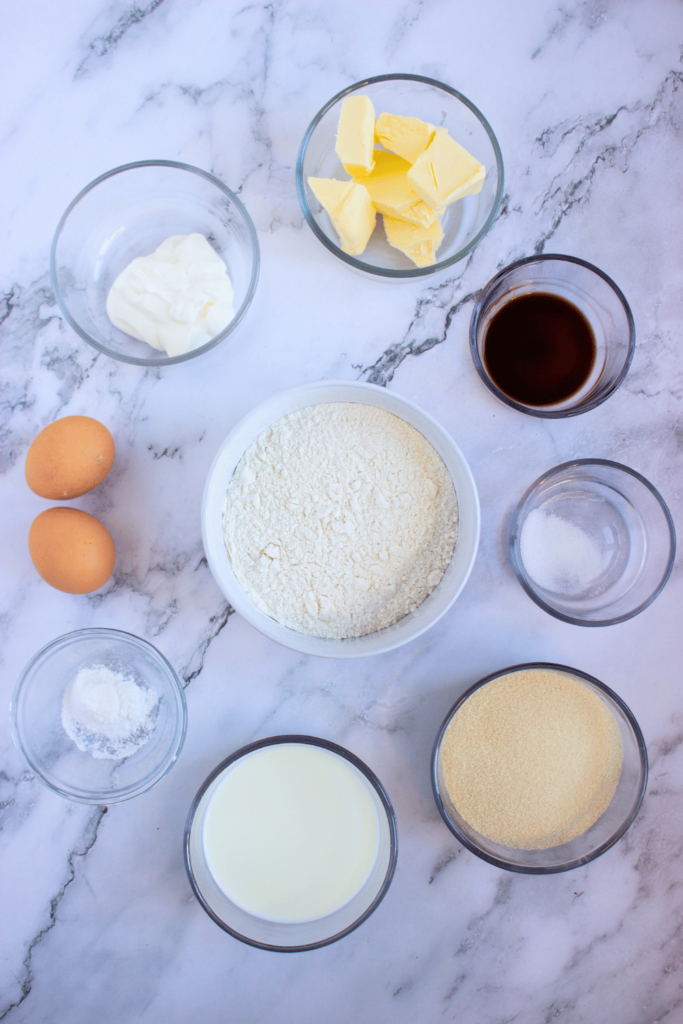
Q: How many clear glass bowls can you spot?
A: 7